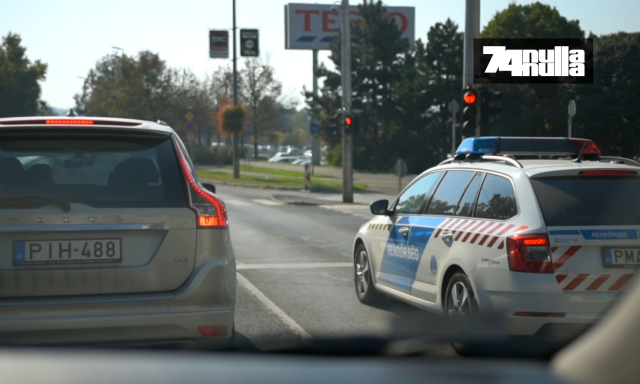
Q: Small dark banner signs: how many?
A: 2